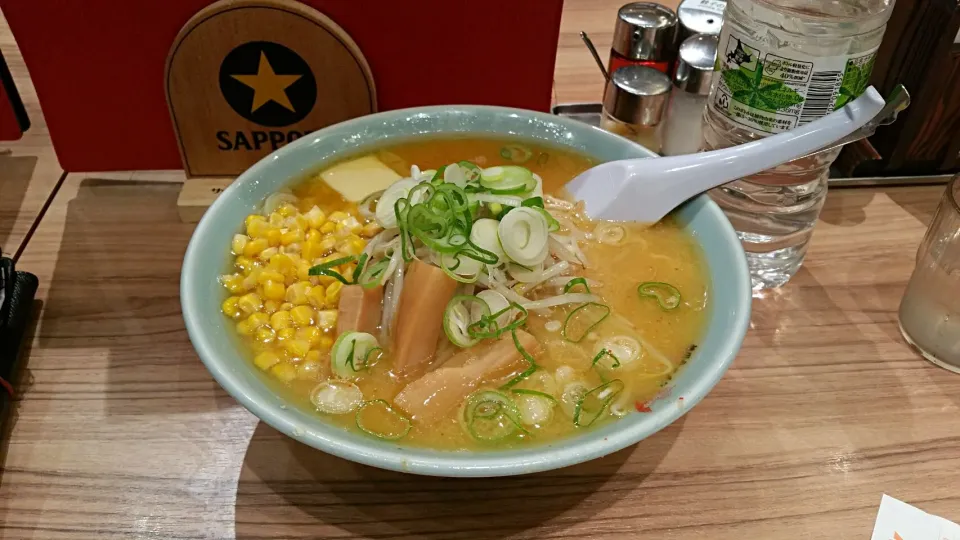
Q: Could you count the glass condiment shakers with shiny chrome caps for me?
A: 4